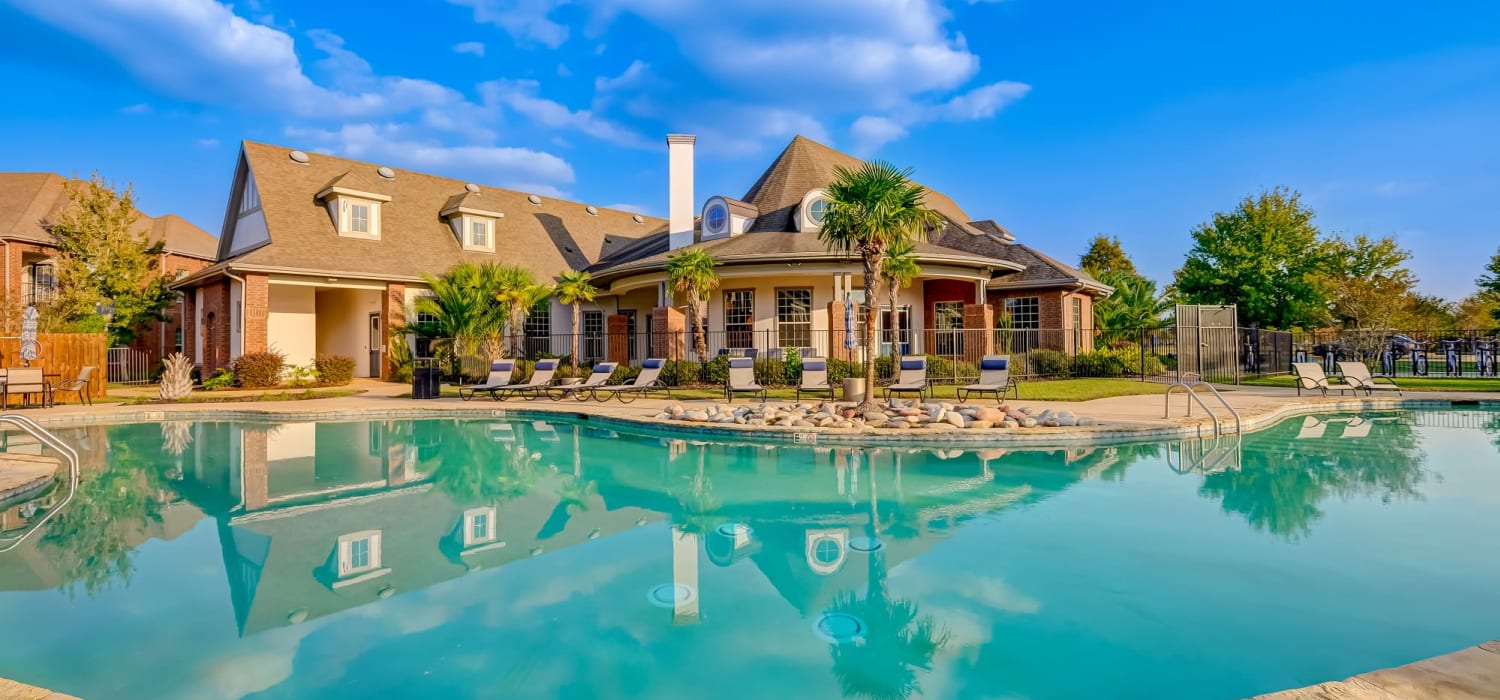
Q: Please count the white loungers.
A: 10